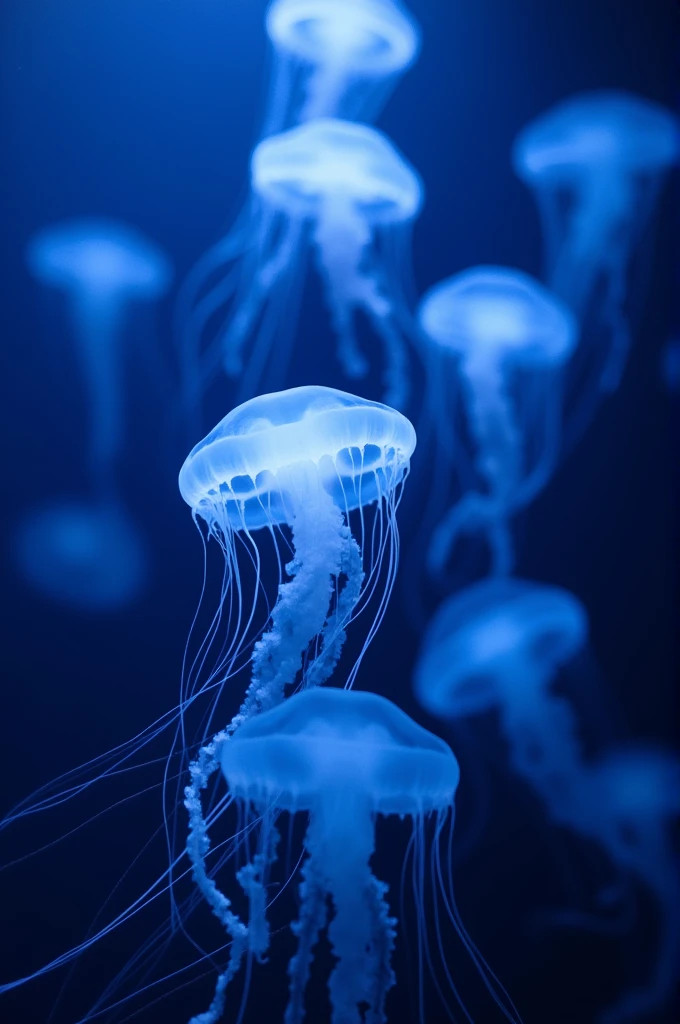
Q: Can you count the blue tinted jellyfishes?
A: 10